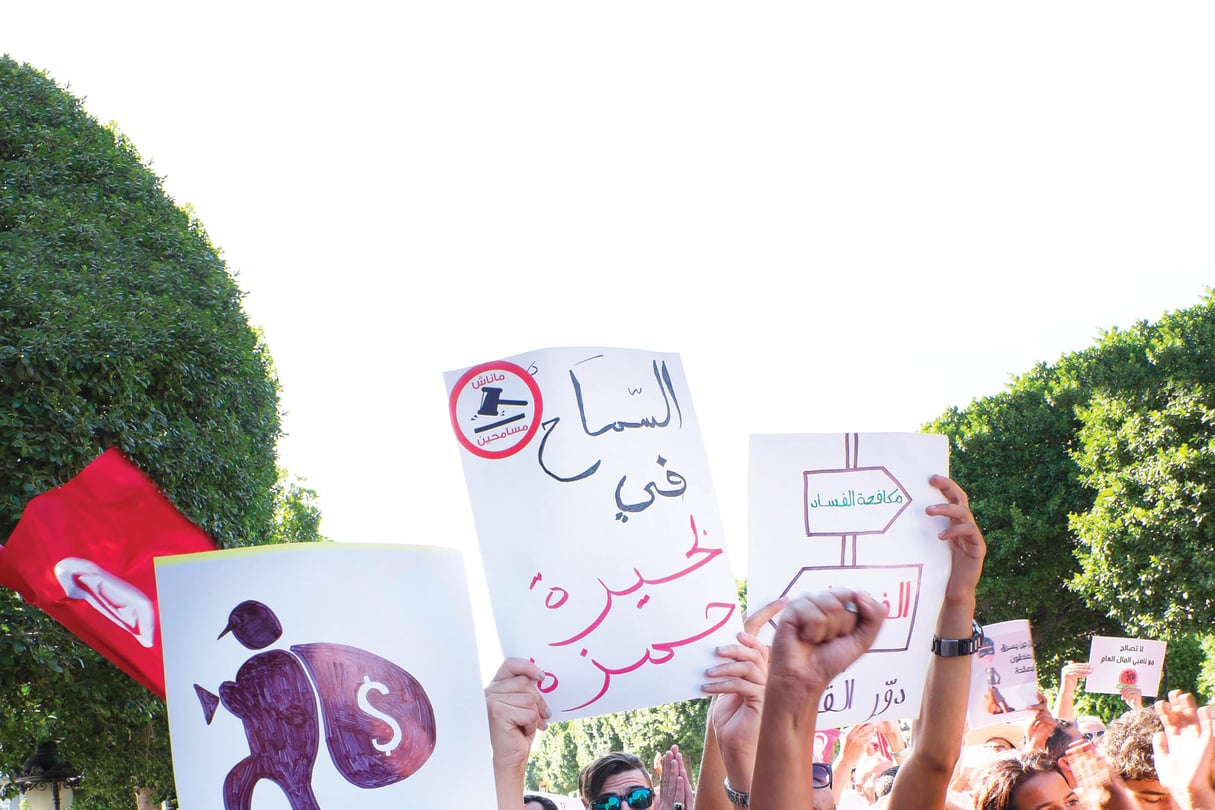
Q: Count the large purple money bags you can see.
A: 1